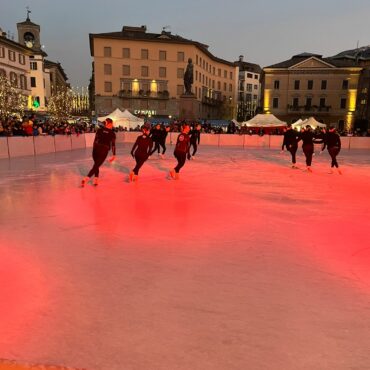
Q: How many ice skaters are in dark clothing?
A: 9